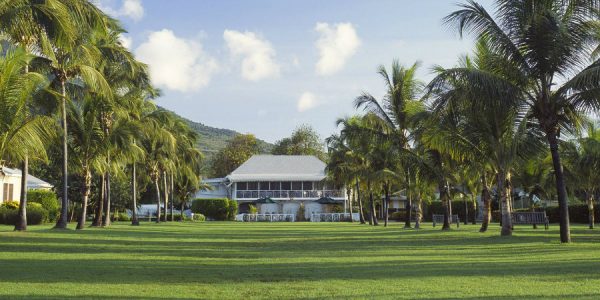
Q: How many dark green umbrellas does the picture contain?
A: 2